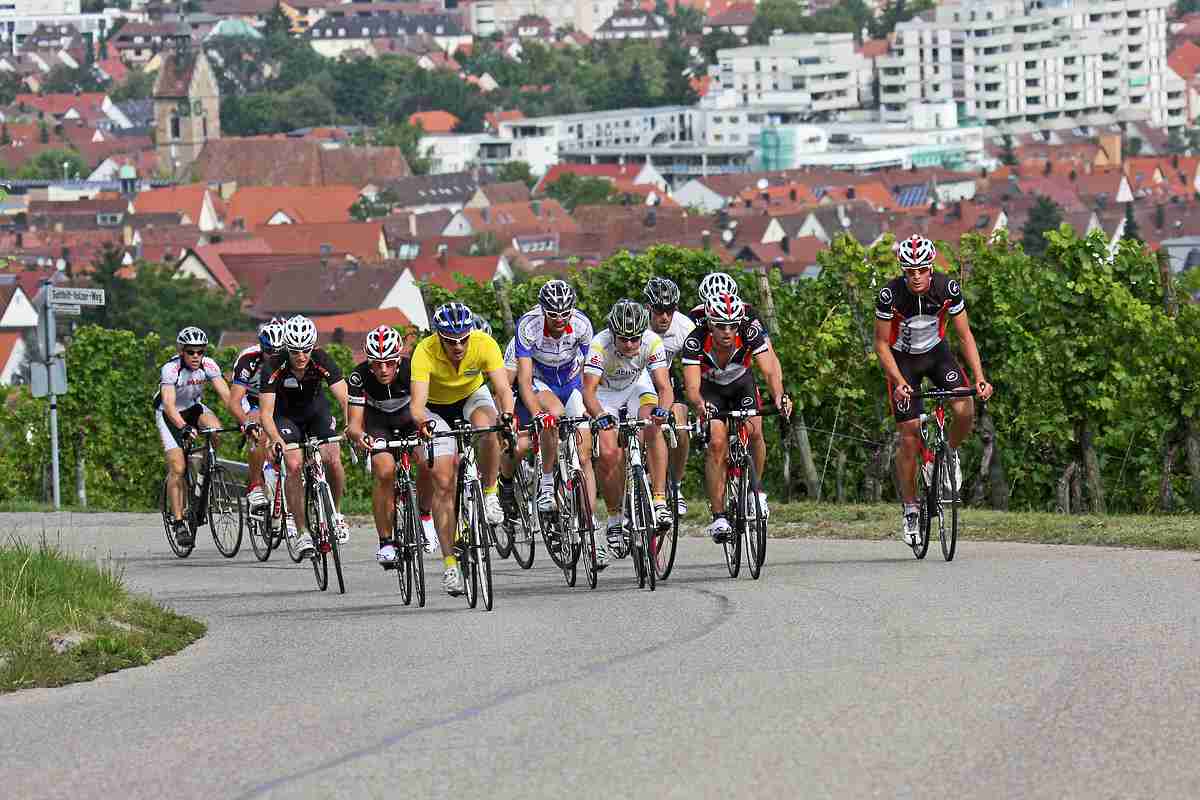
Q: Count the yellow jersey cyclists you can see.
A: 1